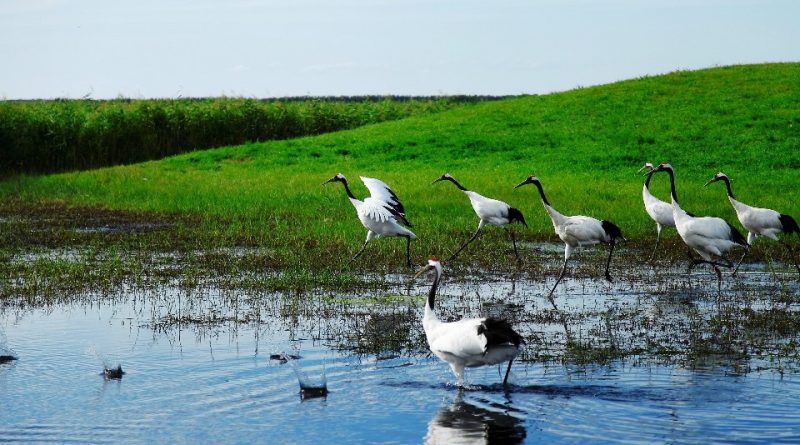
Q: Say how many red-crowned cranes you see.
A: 7